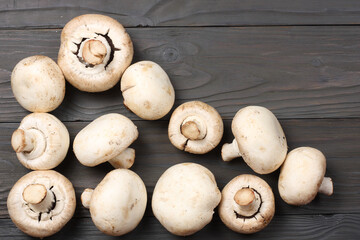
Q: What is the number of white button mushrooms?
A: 12